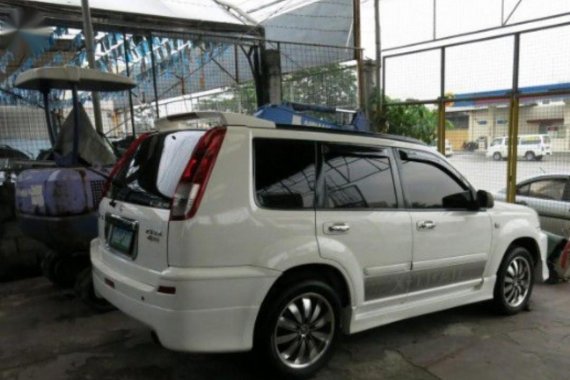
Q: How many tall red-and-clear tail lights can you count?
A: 2